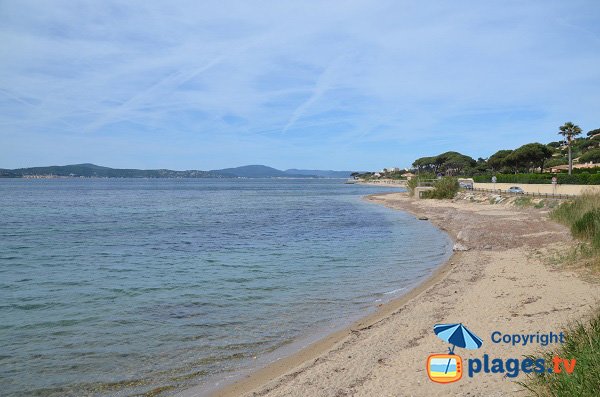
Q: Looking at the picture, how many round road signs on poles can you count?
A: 2